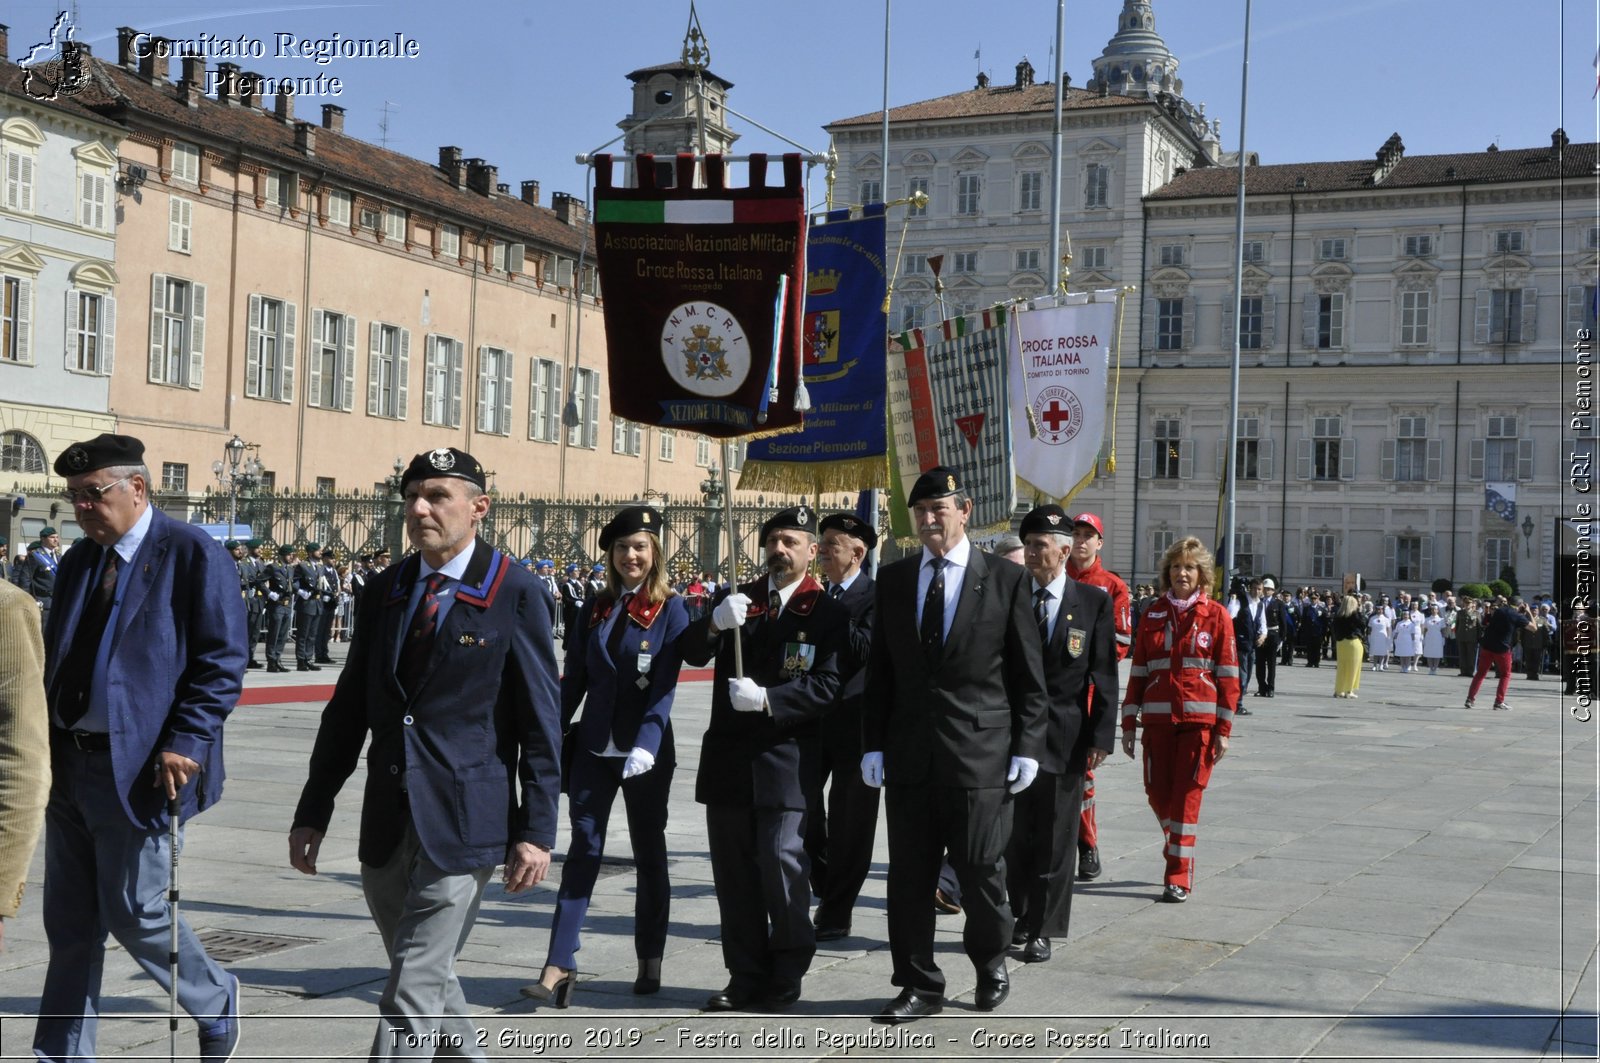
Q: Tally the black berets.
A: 7